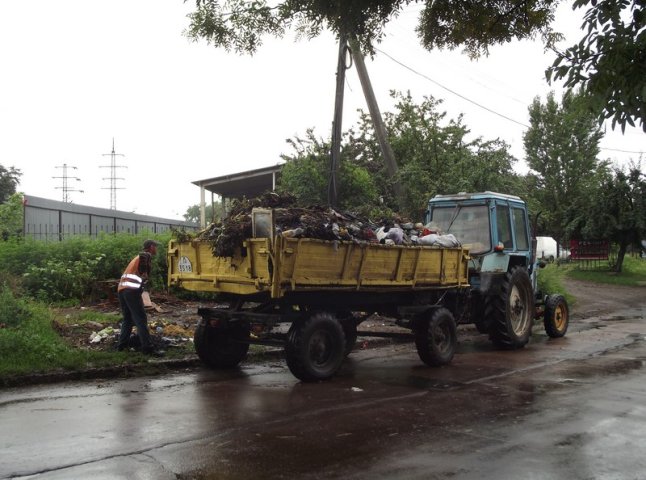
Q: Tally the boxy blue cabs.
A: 1